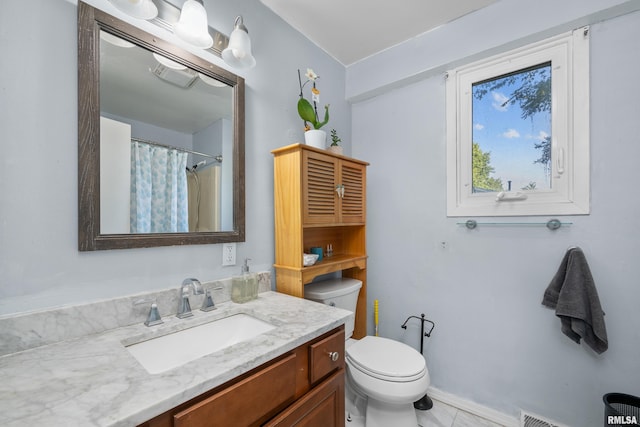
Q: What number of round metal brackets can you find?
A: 2